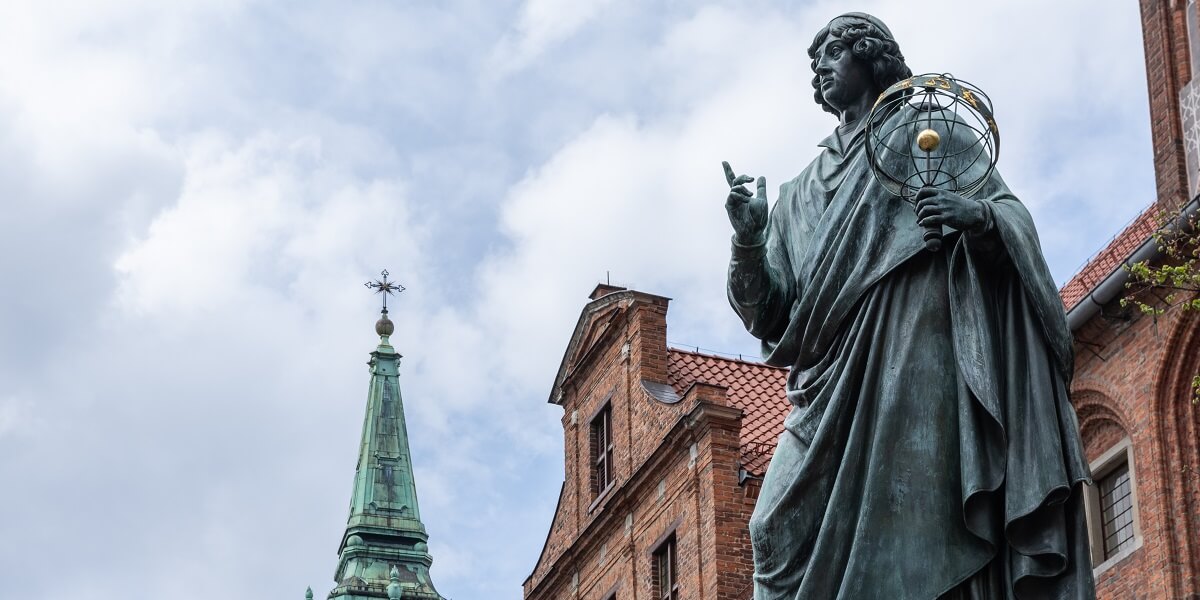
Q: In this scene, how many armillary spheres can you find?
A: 1